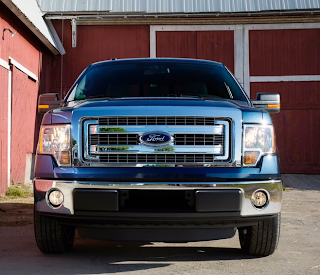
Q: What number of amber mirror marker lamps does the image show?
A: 2